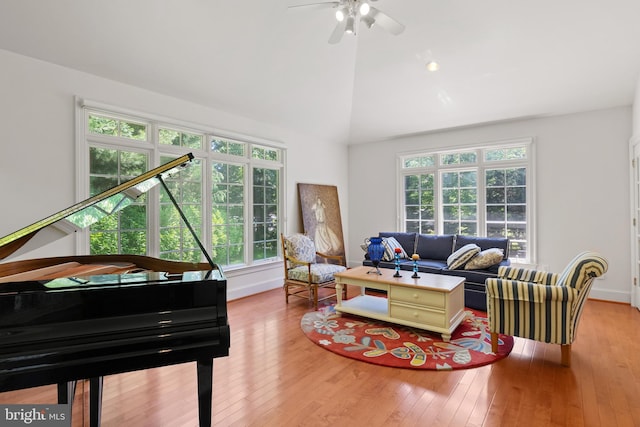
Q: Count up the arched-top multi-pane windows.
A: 0